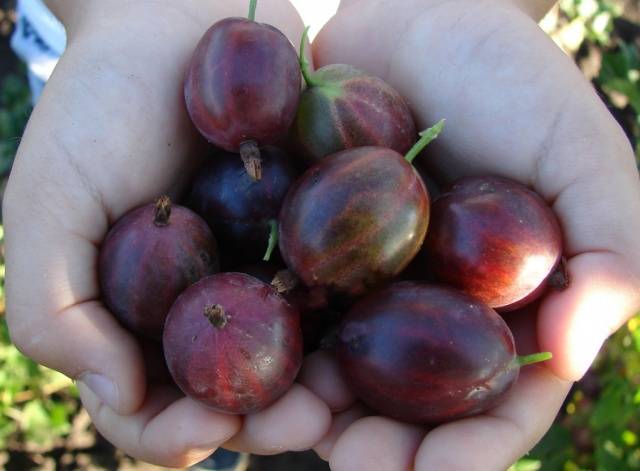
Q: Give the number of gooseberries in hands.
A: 8